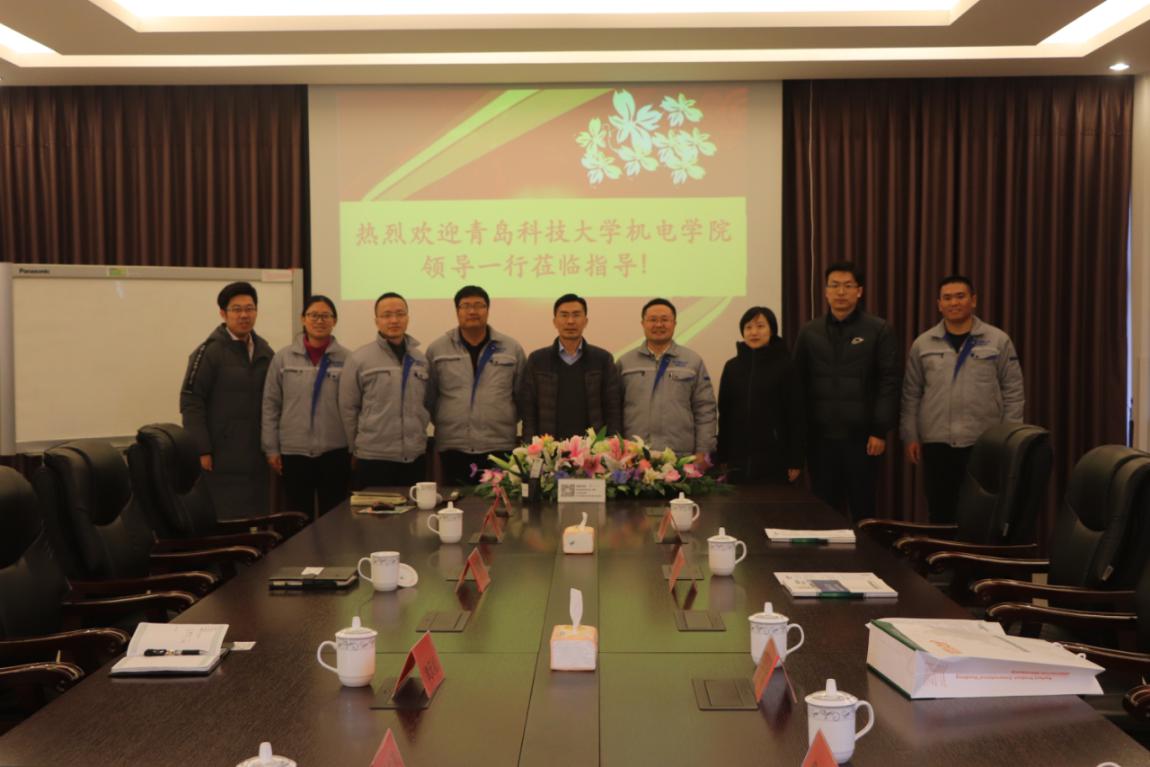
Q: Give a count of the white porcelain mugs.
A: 9